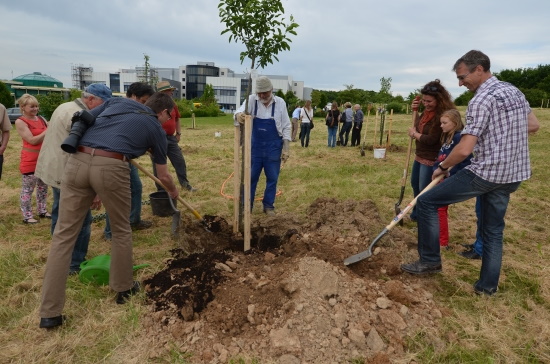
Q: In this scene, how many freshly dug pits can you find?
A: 1